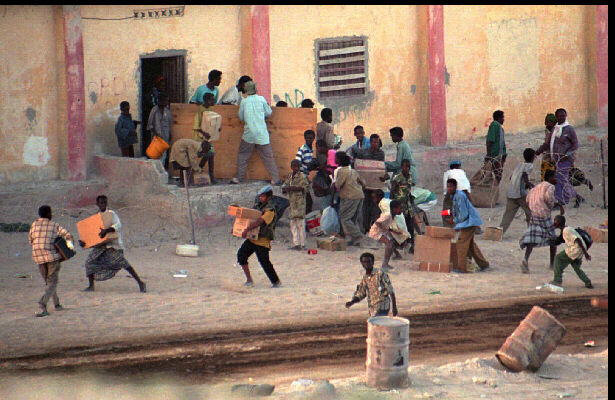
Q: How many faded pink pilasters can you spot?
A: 4